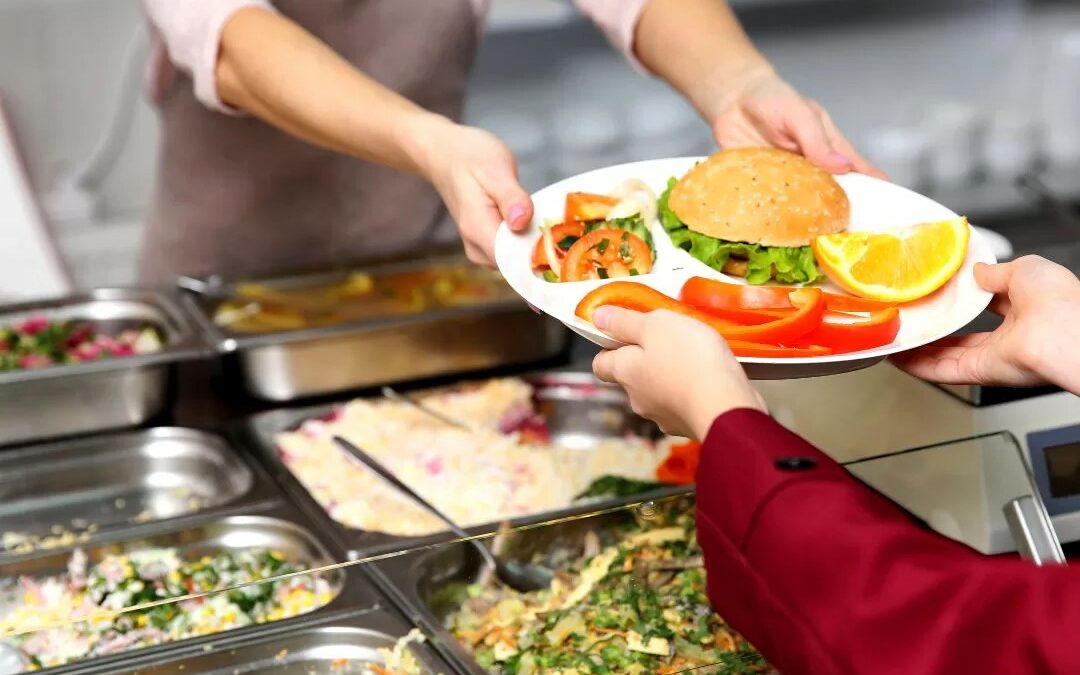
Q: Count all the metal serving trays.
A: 7